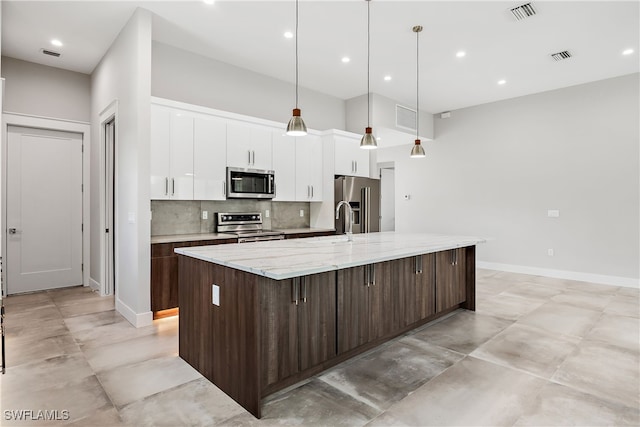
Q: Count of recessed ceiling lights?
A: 8